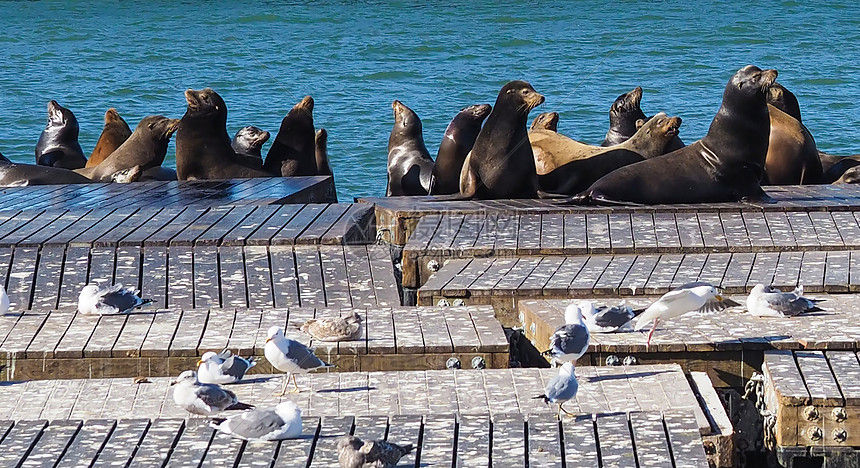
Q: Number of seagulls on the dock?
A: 13